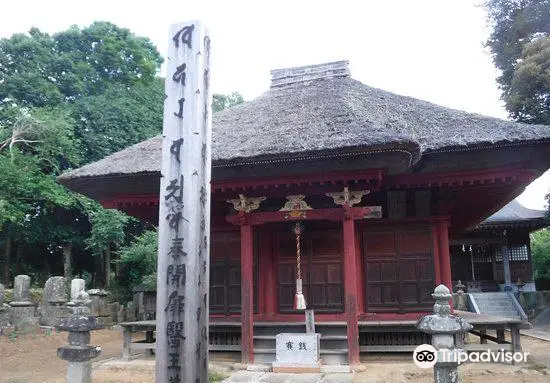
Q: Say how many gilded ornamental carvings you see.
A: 3